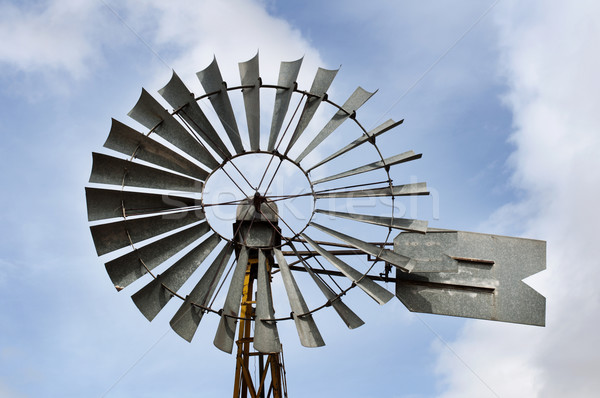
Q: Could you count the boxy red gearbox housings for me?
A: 0